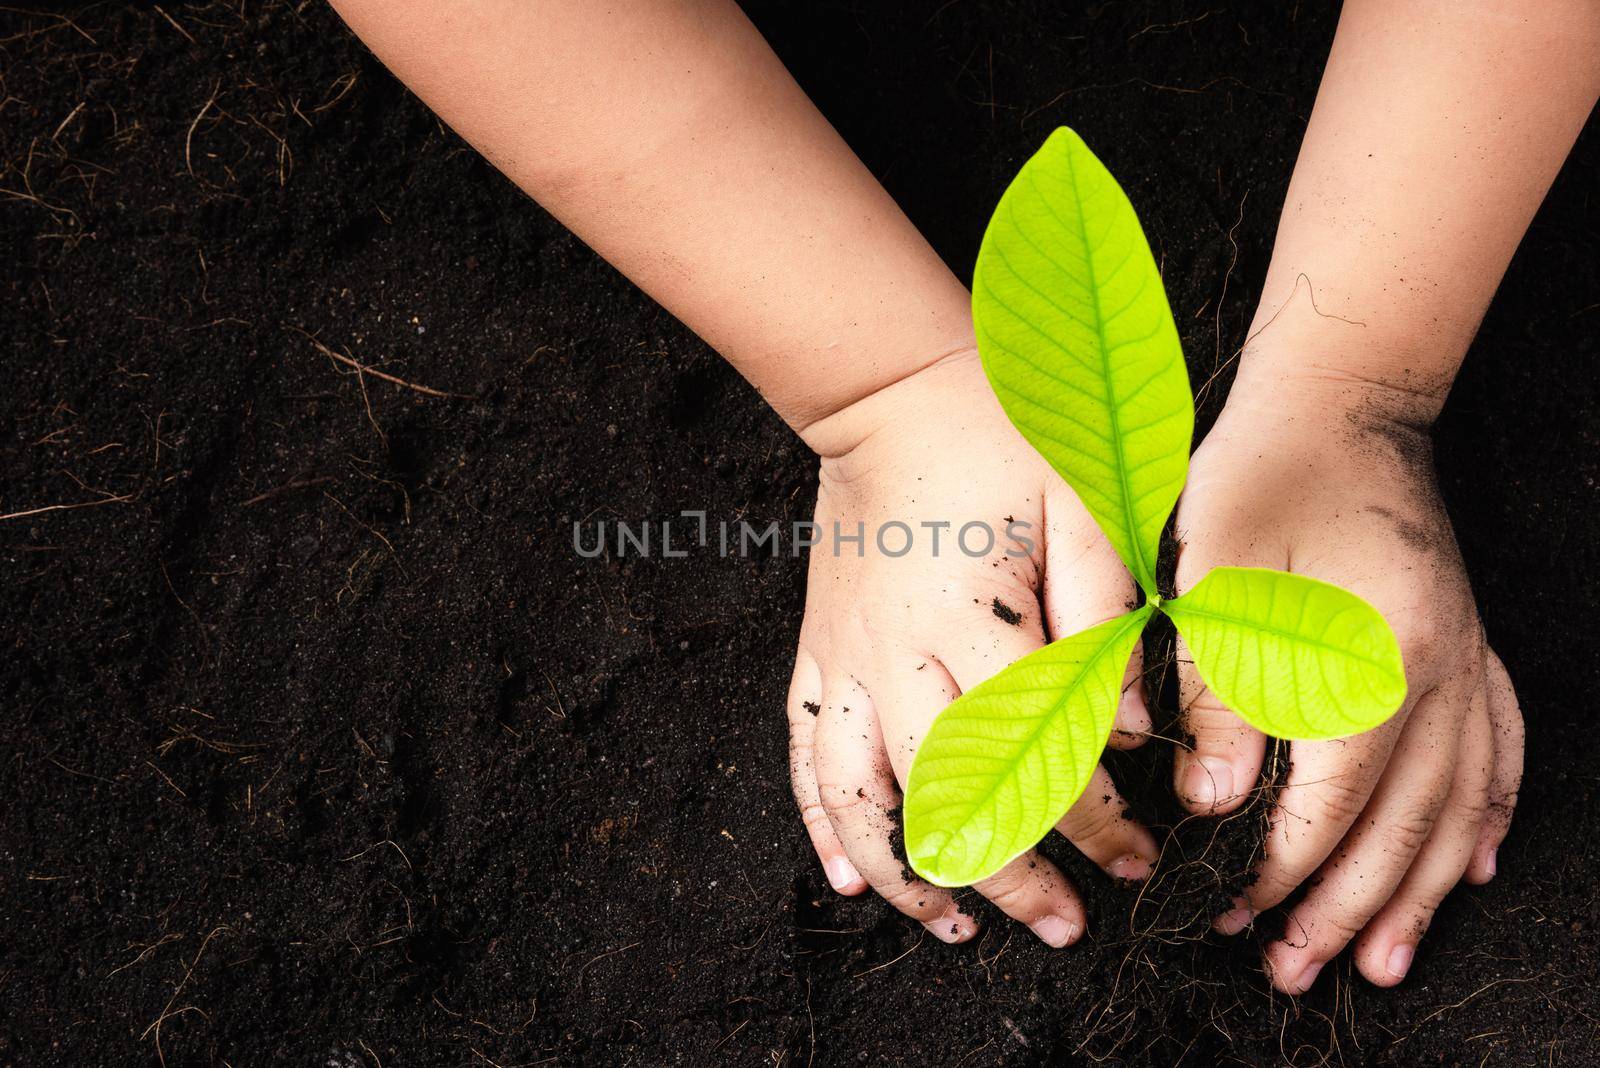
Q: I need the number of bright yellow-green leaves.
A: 3